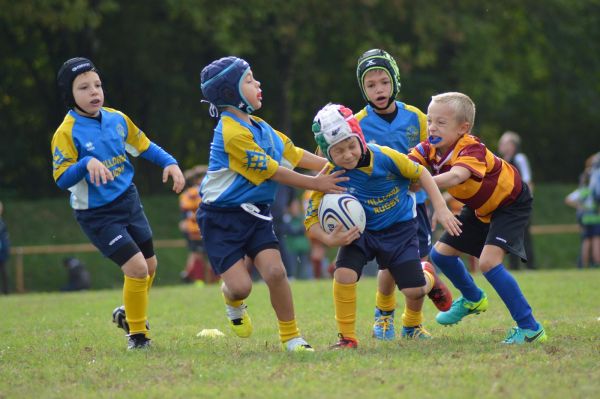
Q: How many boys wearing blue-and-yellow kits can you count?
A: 4